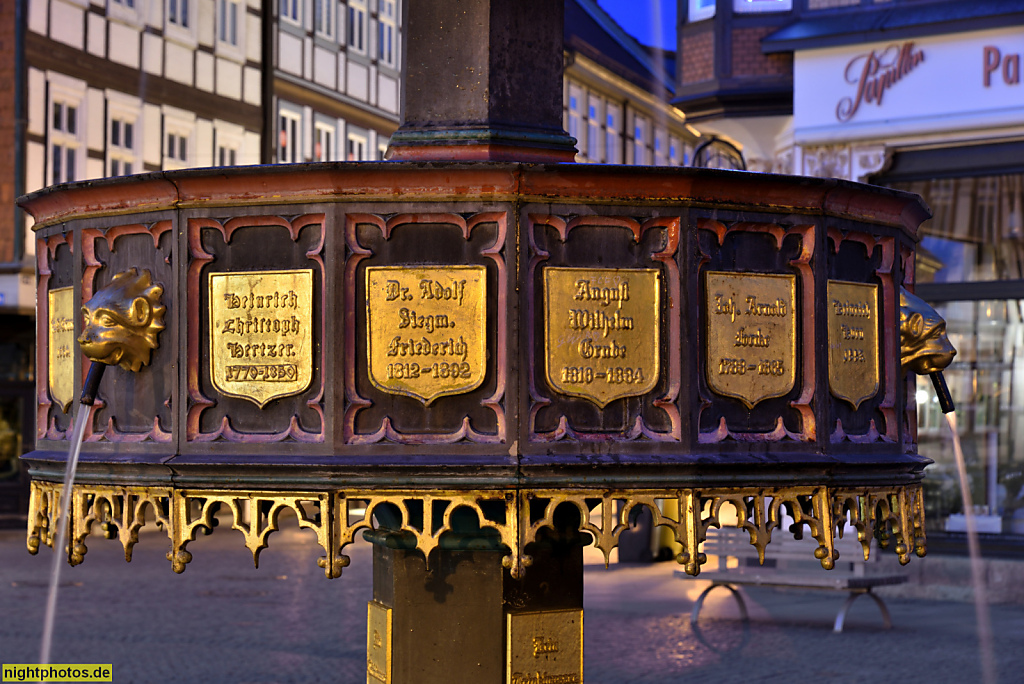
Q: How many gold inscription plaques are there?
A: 8